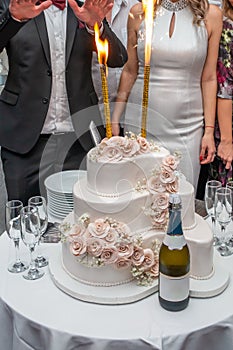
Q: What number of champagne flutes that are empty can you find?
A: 6